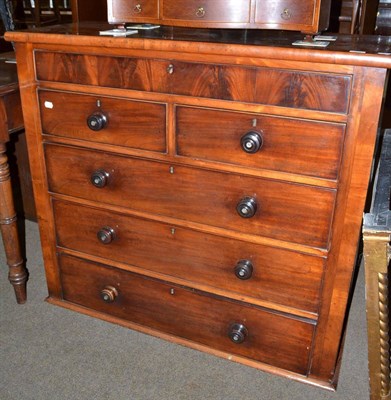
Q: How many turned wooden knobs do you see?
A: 8